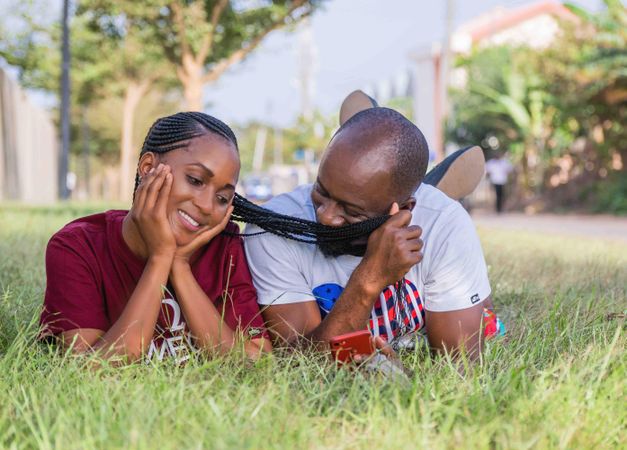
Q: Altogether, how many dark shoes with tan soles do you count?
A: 2